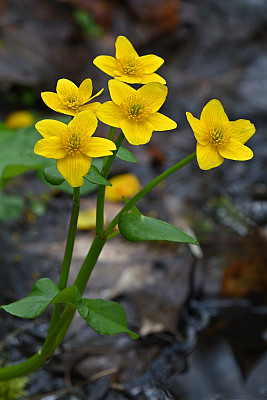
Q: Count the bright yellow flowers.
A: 5